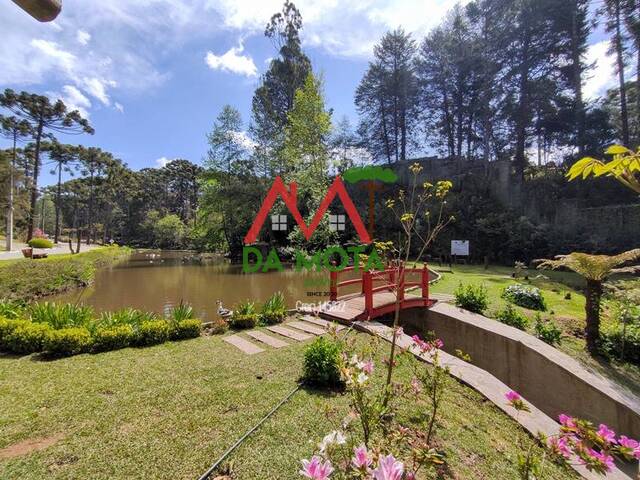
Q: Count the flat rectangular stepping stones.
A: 5